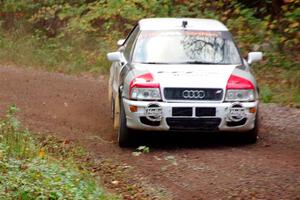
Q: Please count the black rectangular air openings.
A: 2